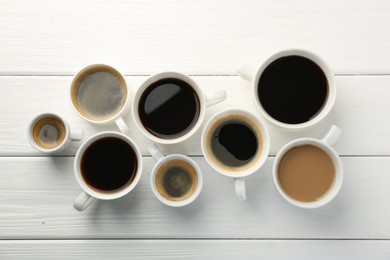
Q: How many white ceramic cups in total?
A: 8